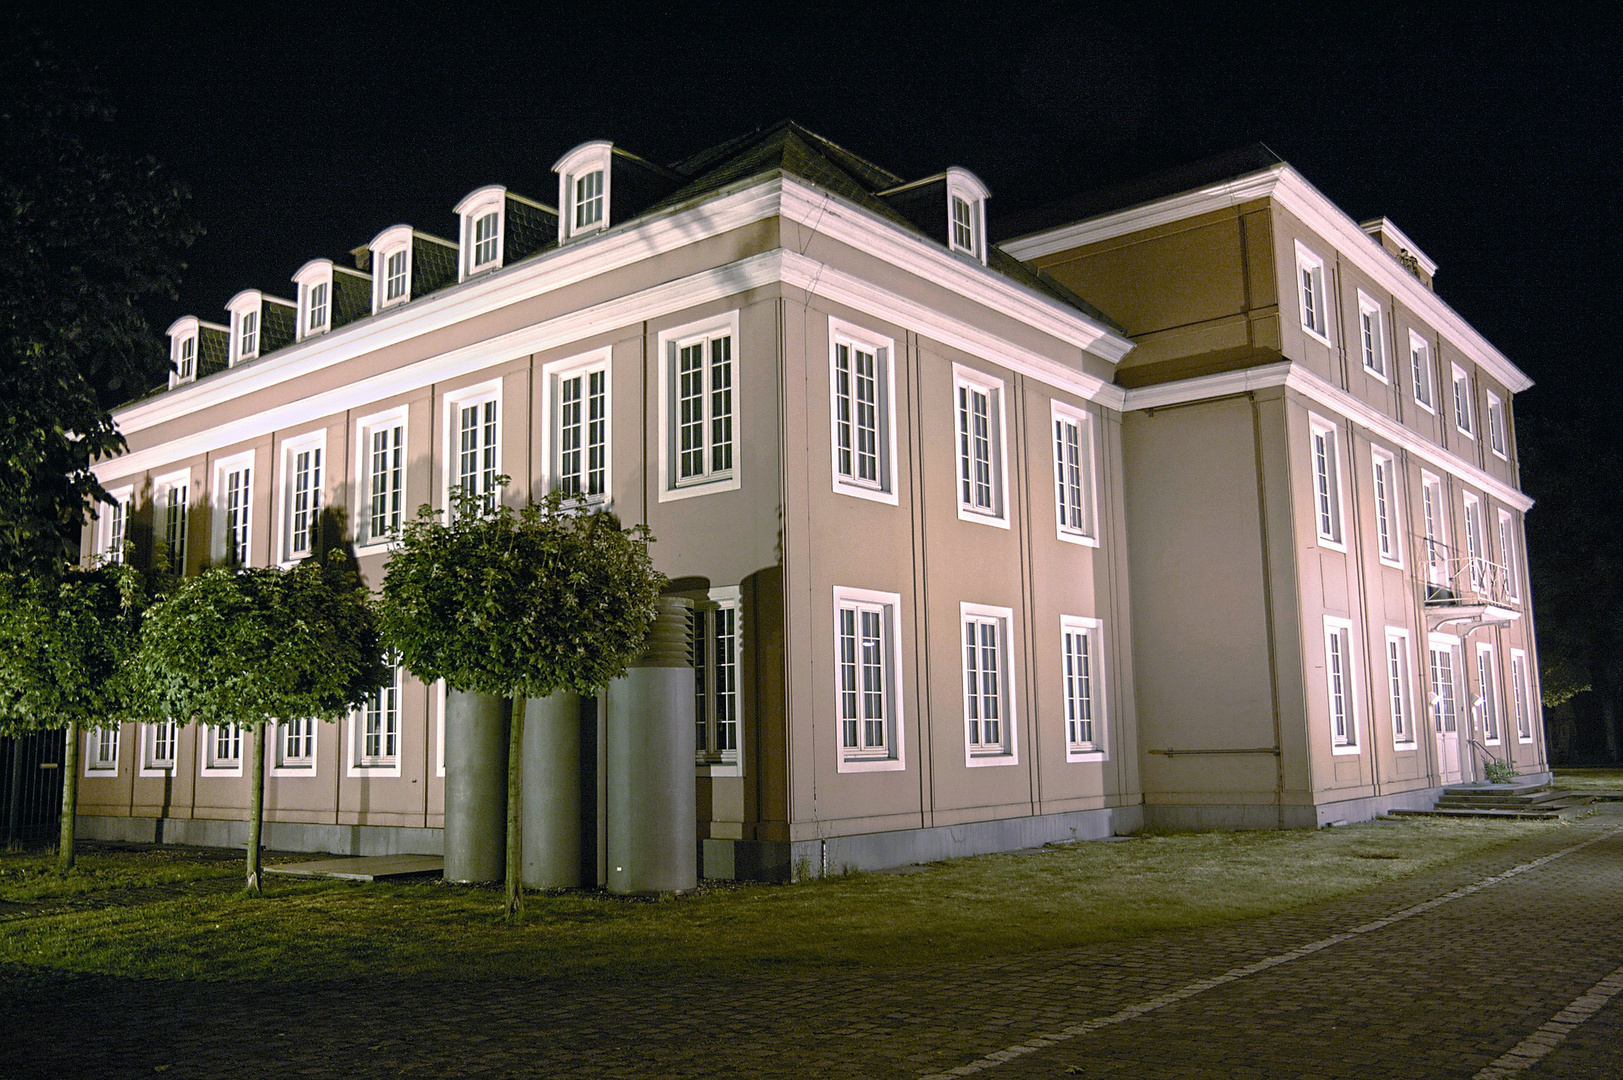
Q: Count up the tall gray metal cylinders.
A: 3